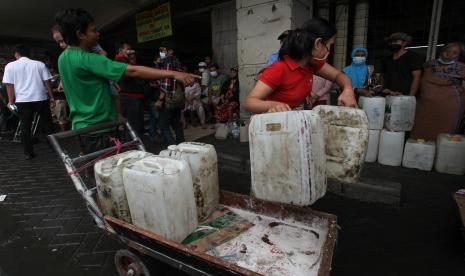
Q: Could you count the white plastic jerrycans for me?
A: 11